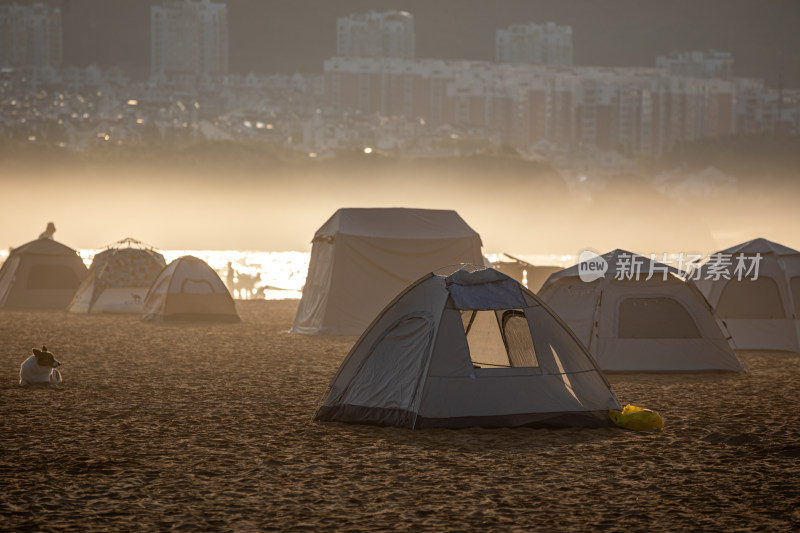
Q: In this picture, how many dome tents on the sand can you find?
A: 6